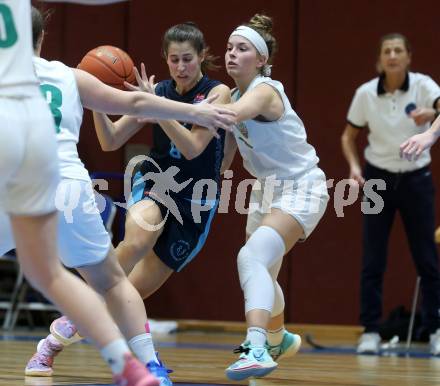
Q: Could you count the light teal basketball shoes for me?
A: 2